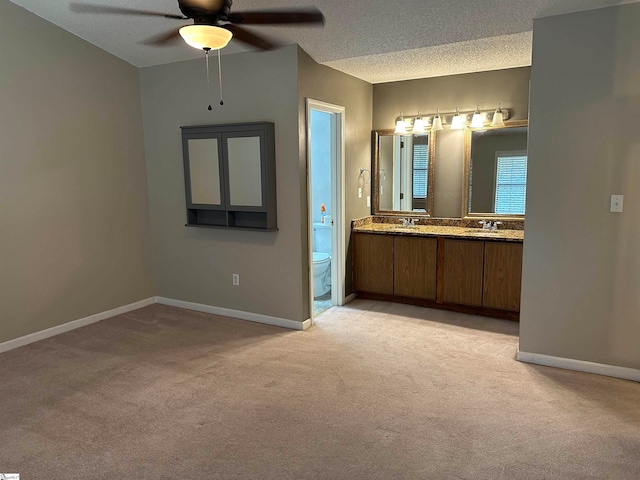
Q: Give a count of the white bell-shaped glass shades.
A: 6